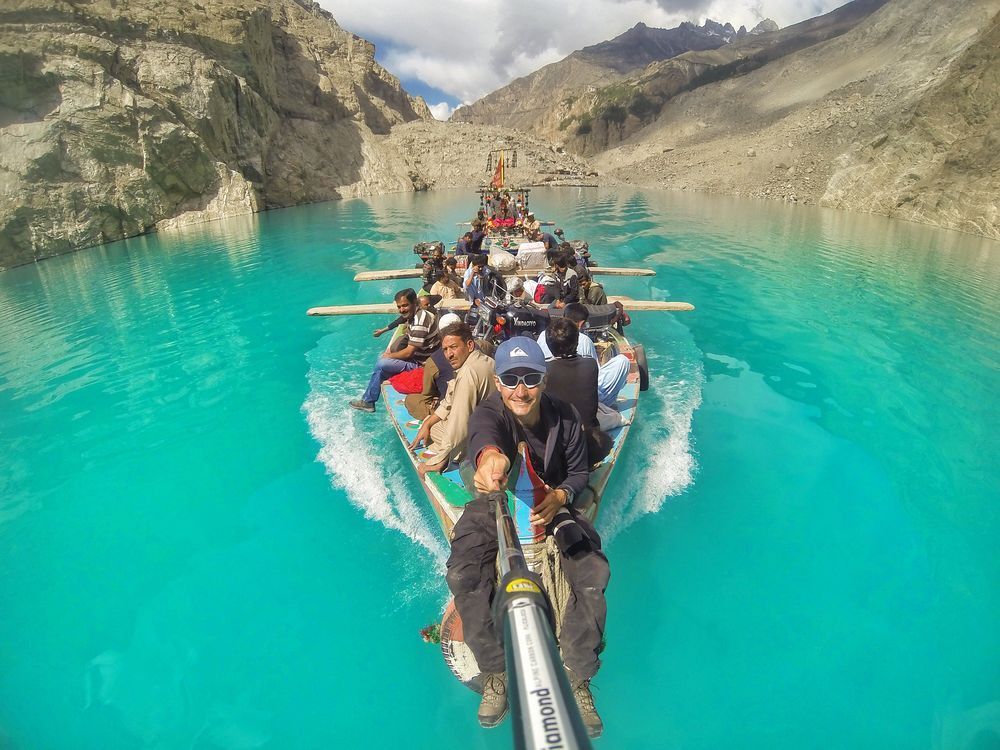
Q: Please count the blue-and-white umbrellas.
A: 0